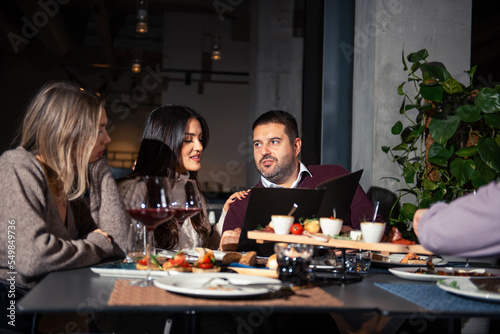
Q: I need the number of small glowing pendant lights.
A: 3